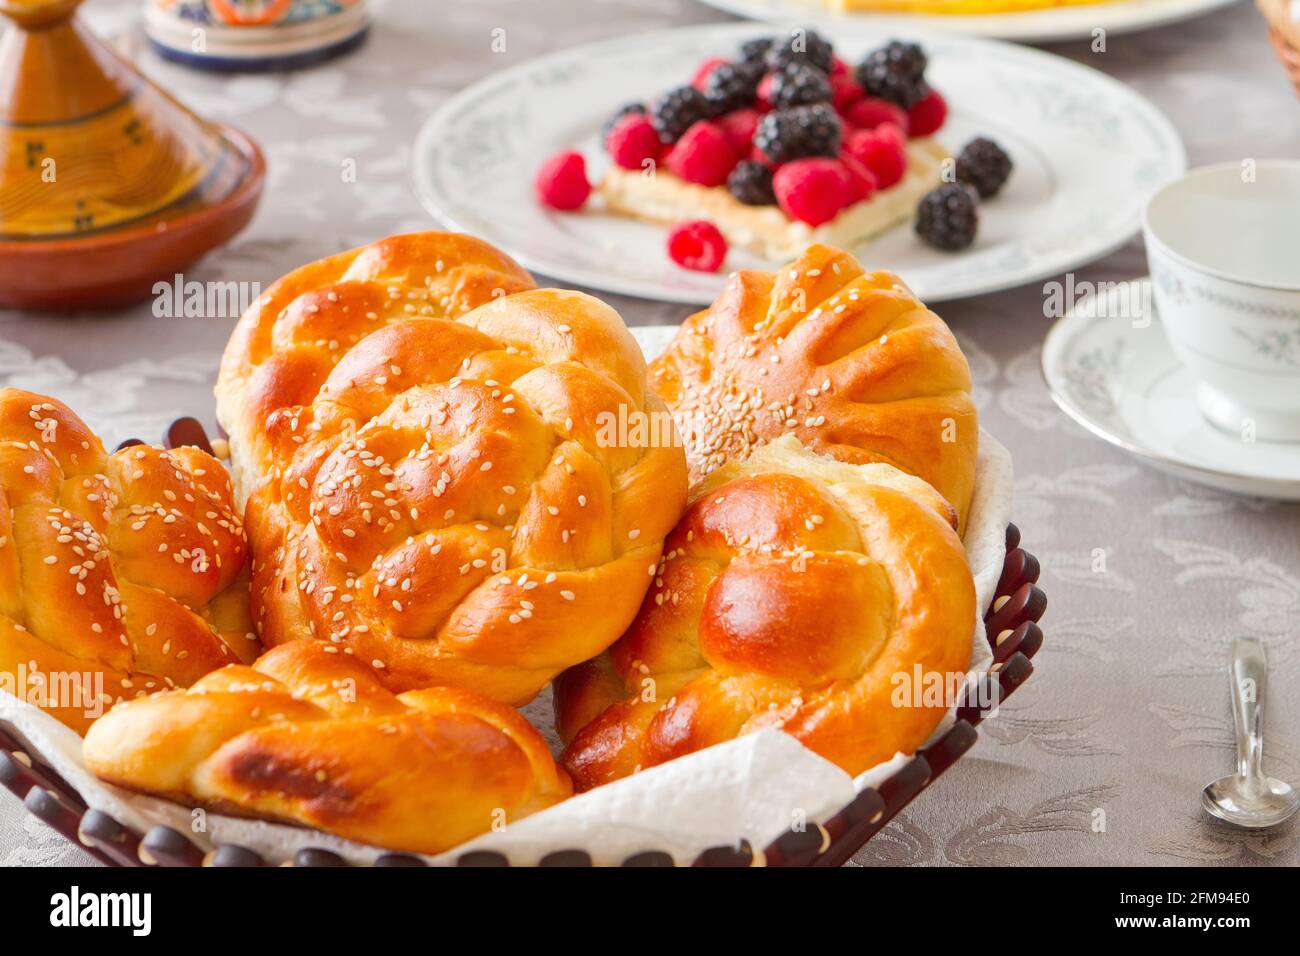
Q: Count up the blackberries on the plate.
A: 11